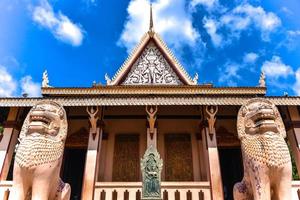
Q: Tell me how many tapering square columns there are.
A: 5